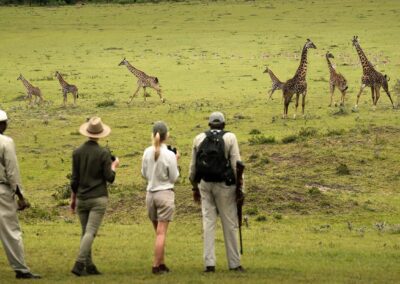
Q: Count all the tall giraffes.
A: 2